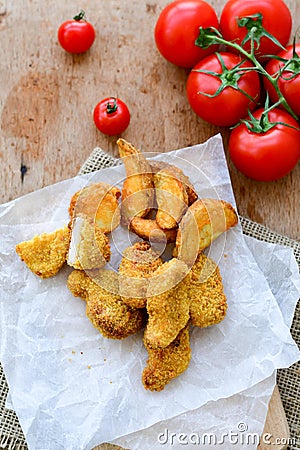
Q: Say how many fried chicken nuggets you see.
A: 7